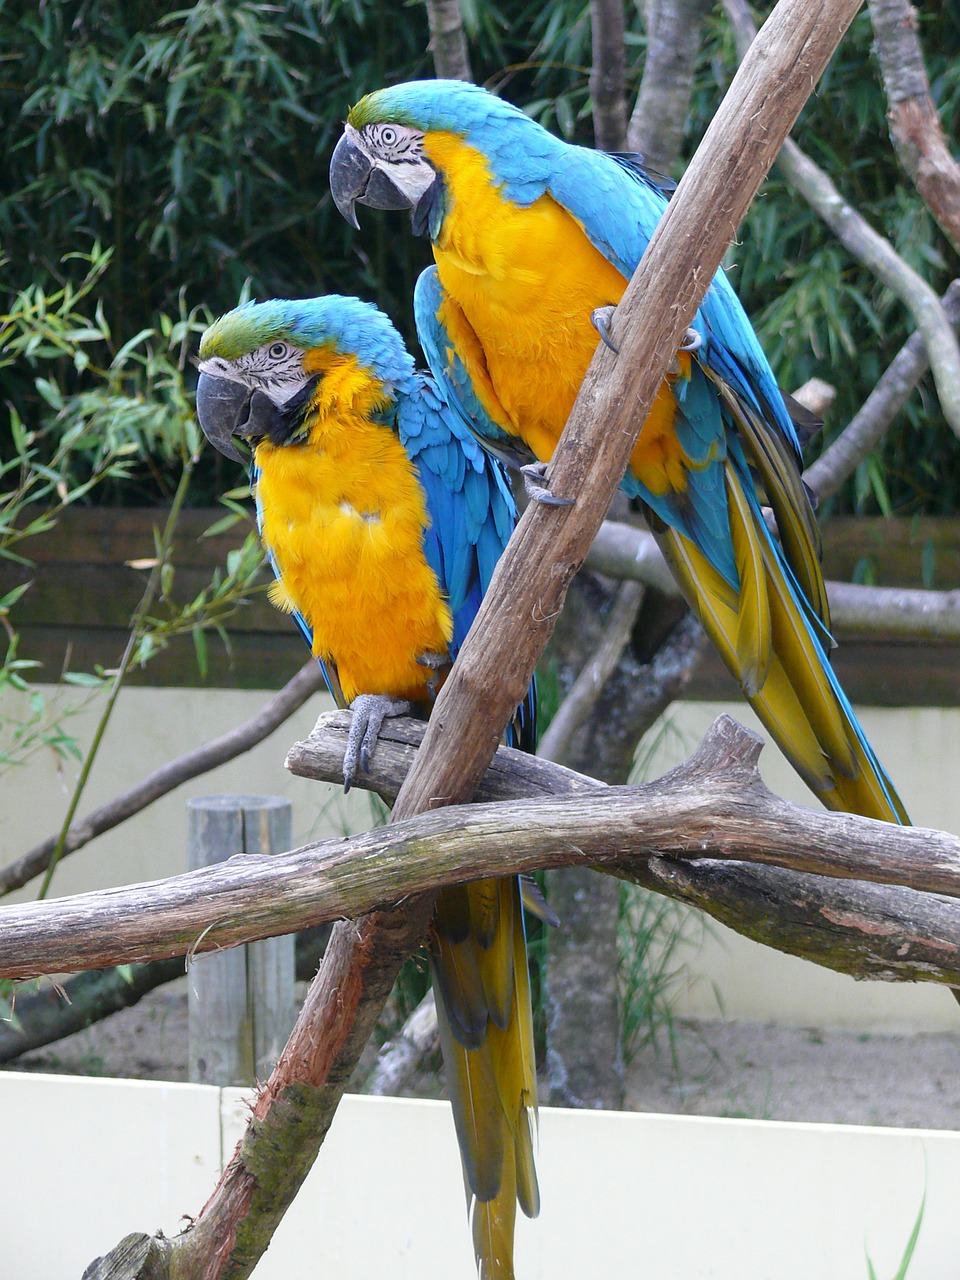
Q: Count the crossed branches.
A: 3